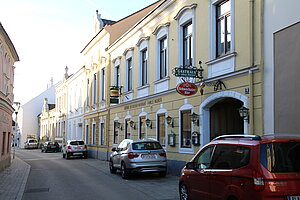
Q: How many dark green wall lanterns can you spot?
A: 6